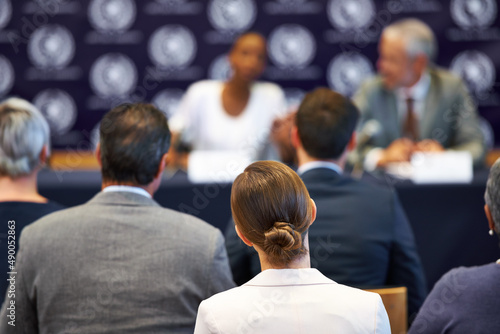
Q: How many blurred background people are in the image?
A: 2